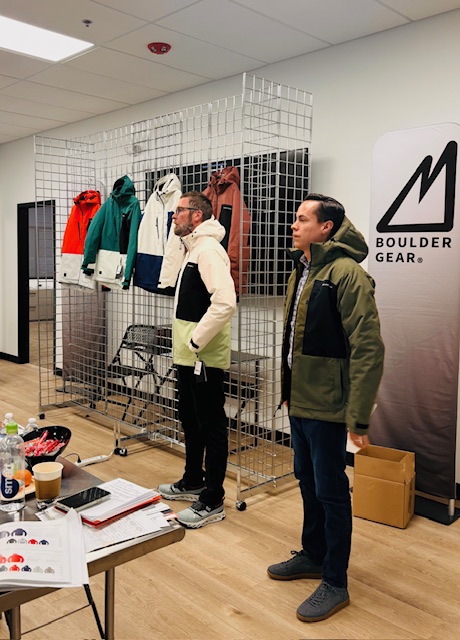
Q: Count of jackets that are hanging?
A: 4